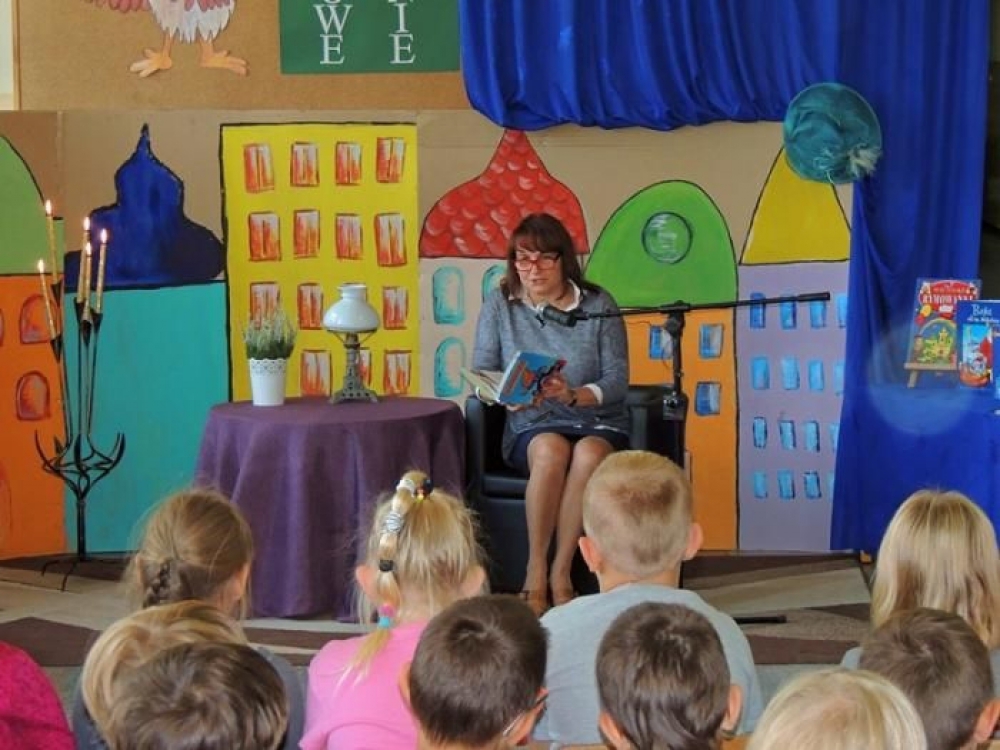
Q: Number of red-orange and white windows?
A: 14